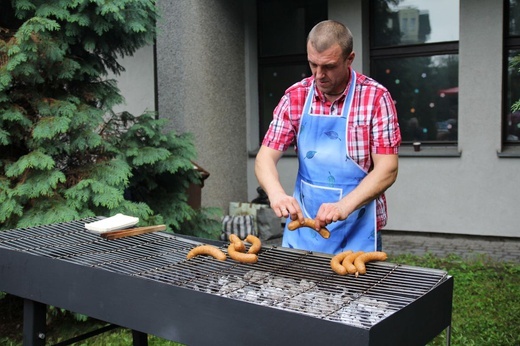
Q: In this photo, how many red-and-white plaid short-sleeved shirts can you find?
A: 1